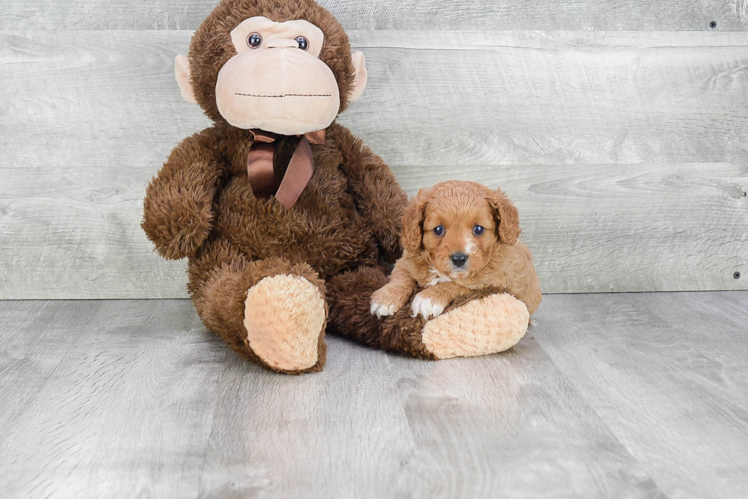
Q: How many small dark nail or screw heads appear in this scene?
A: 3